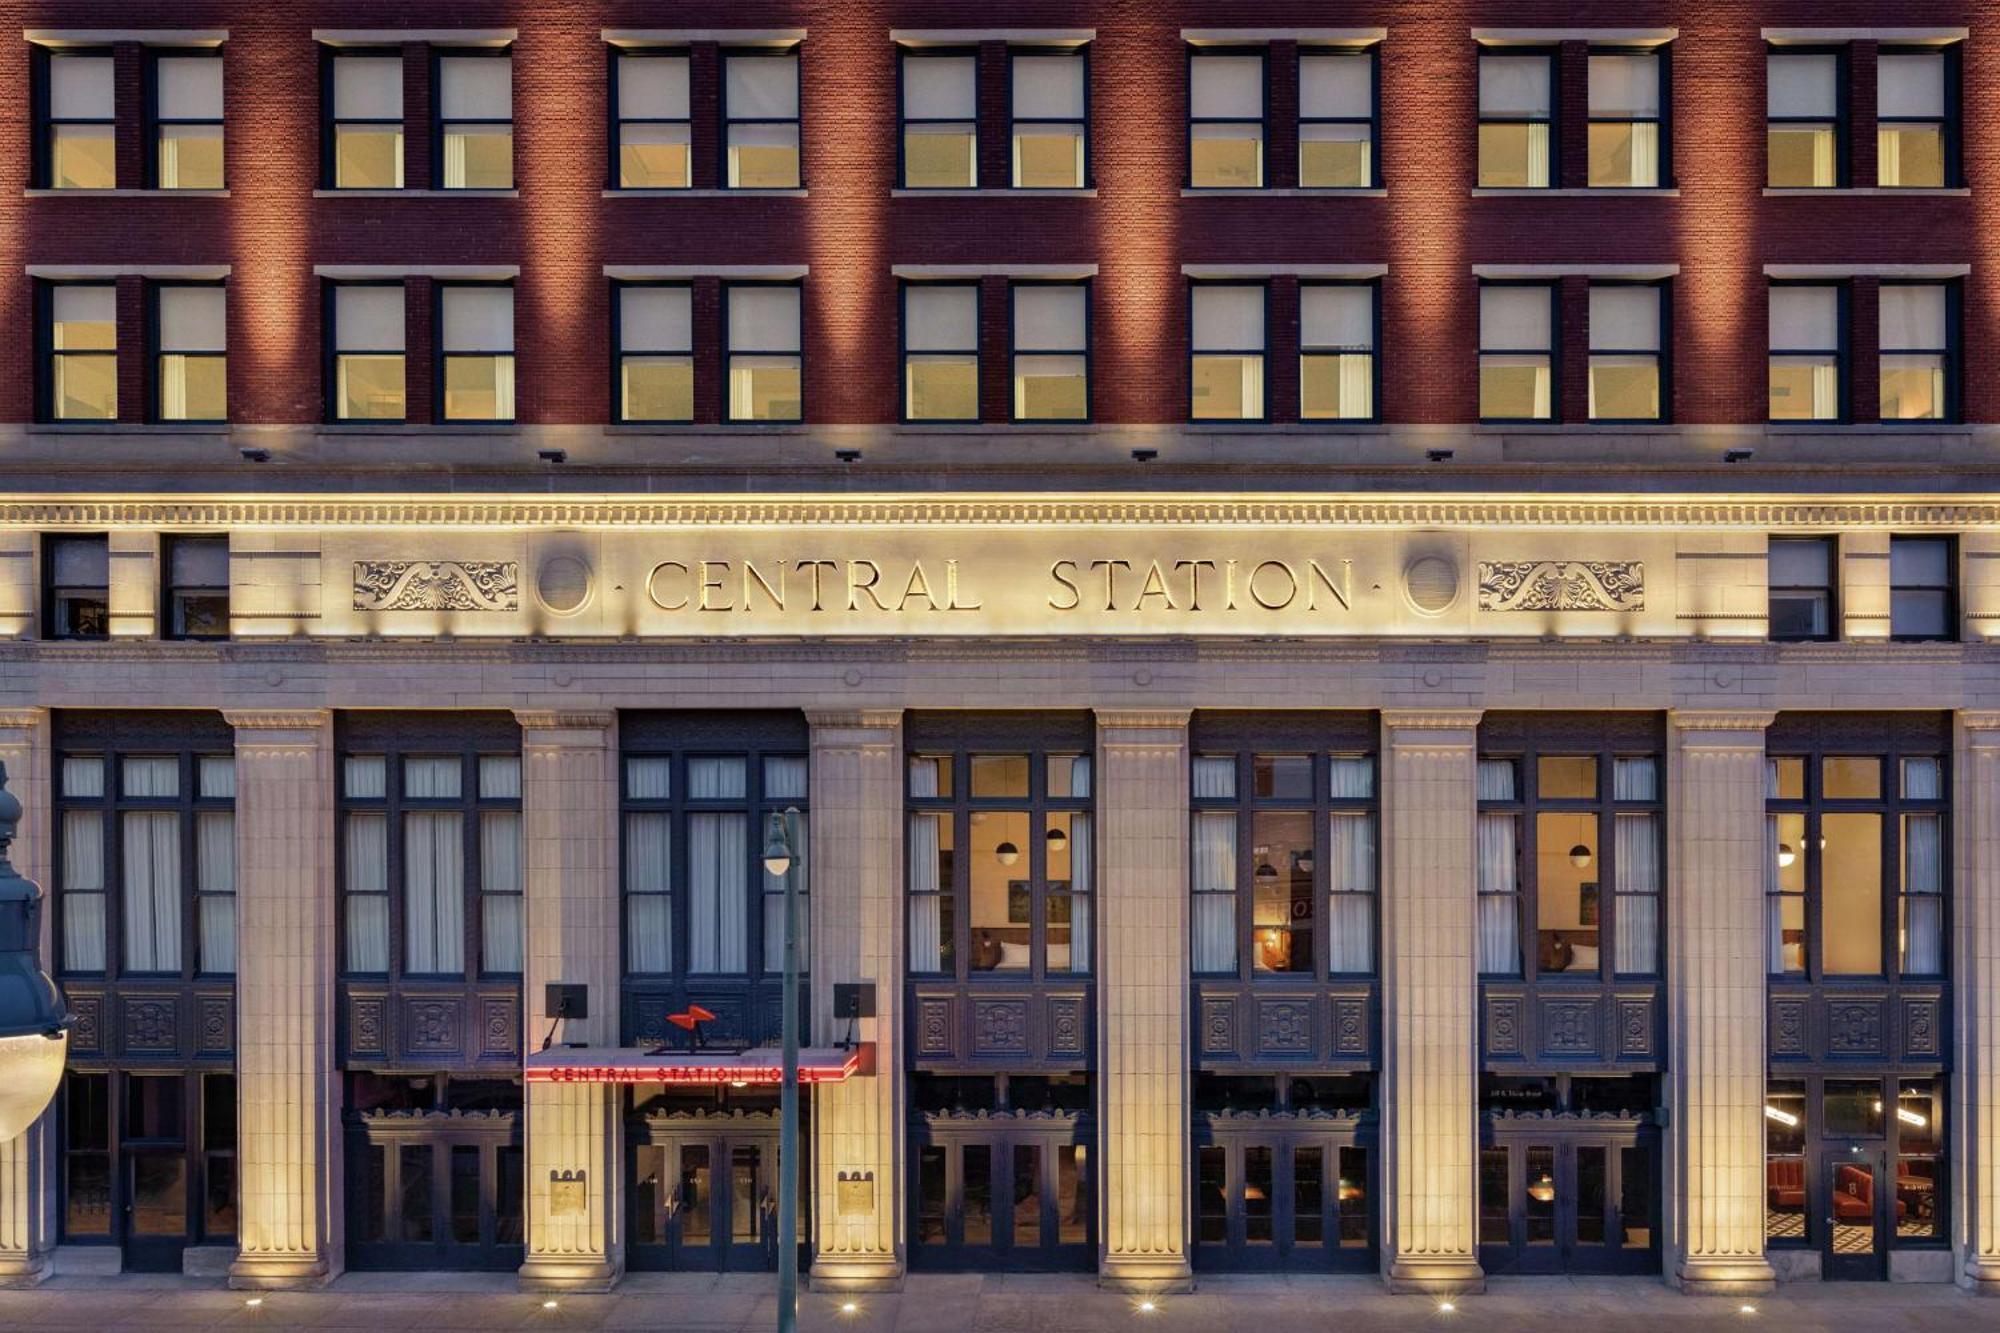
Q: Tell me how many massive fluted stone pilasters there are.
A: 8